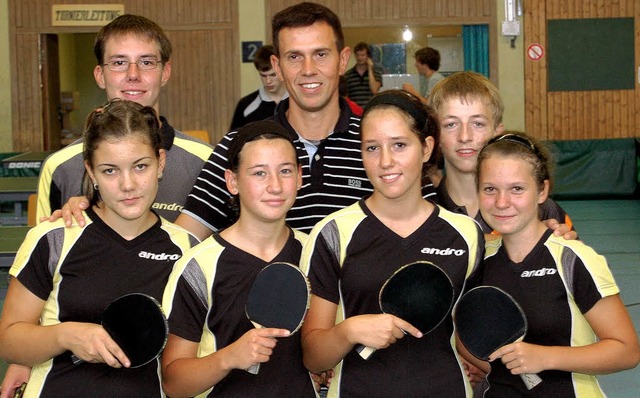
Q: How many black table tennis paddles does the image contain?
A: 4